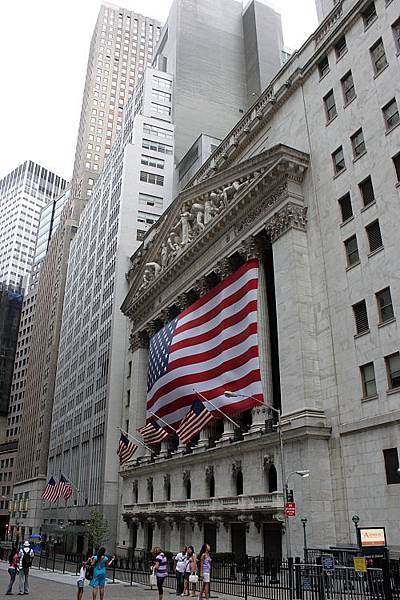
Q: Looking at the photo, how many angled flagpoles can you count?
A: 5